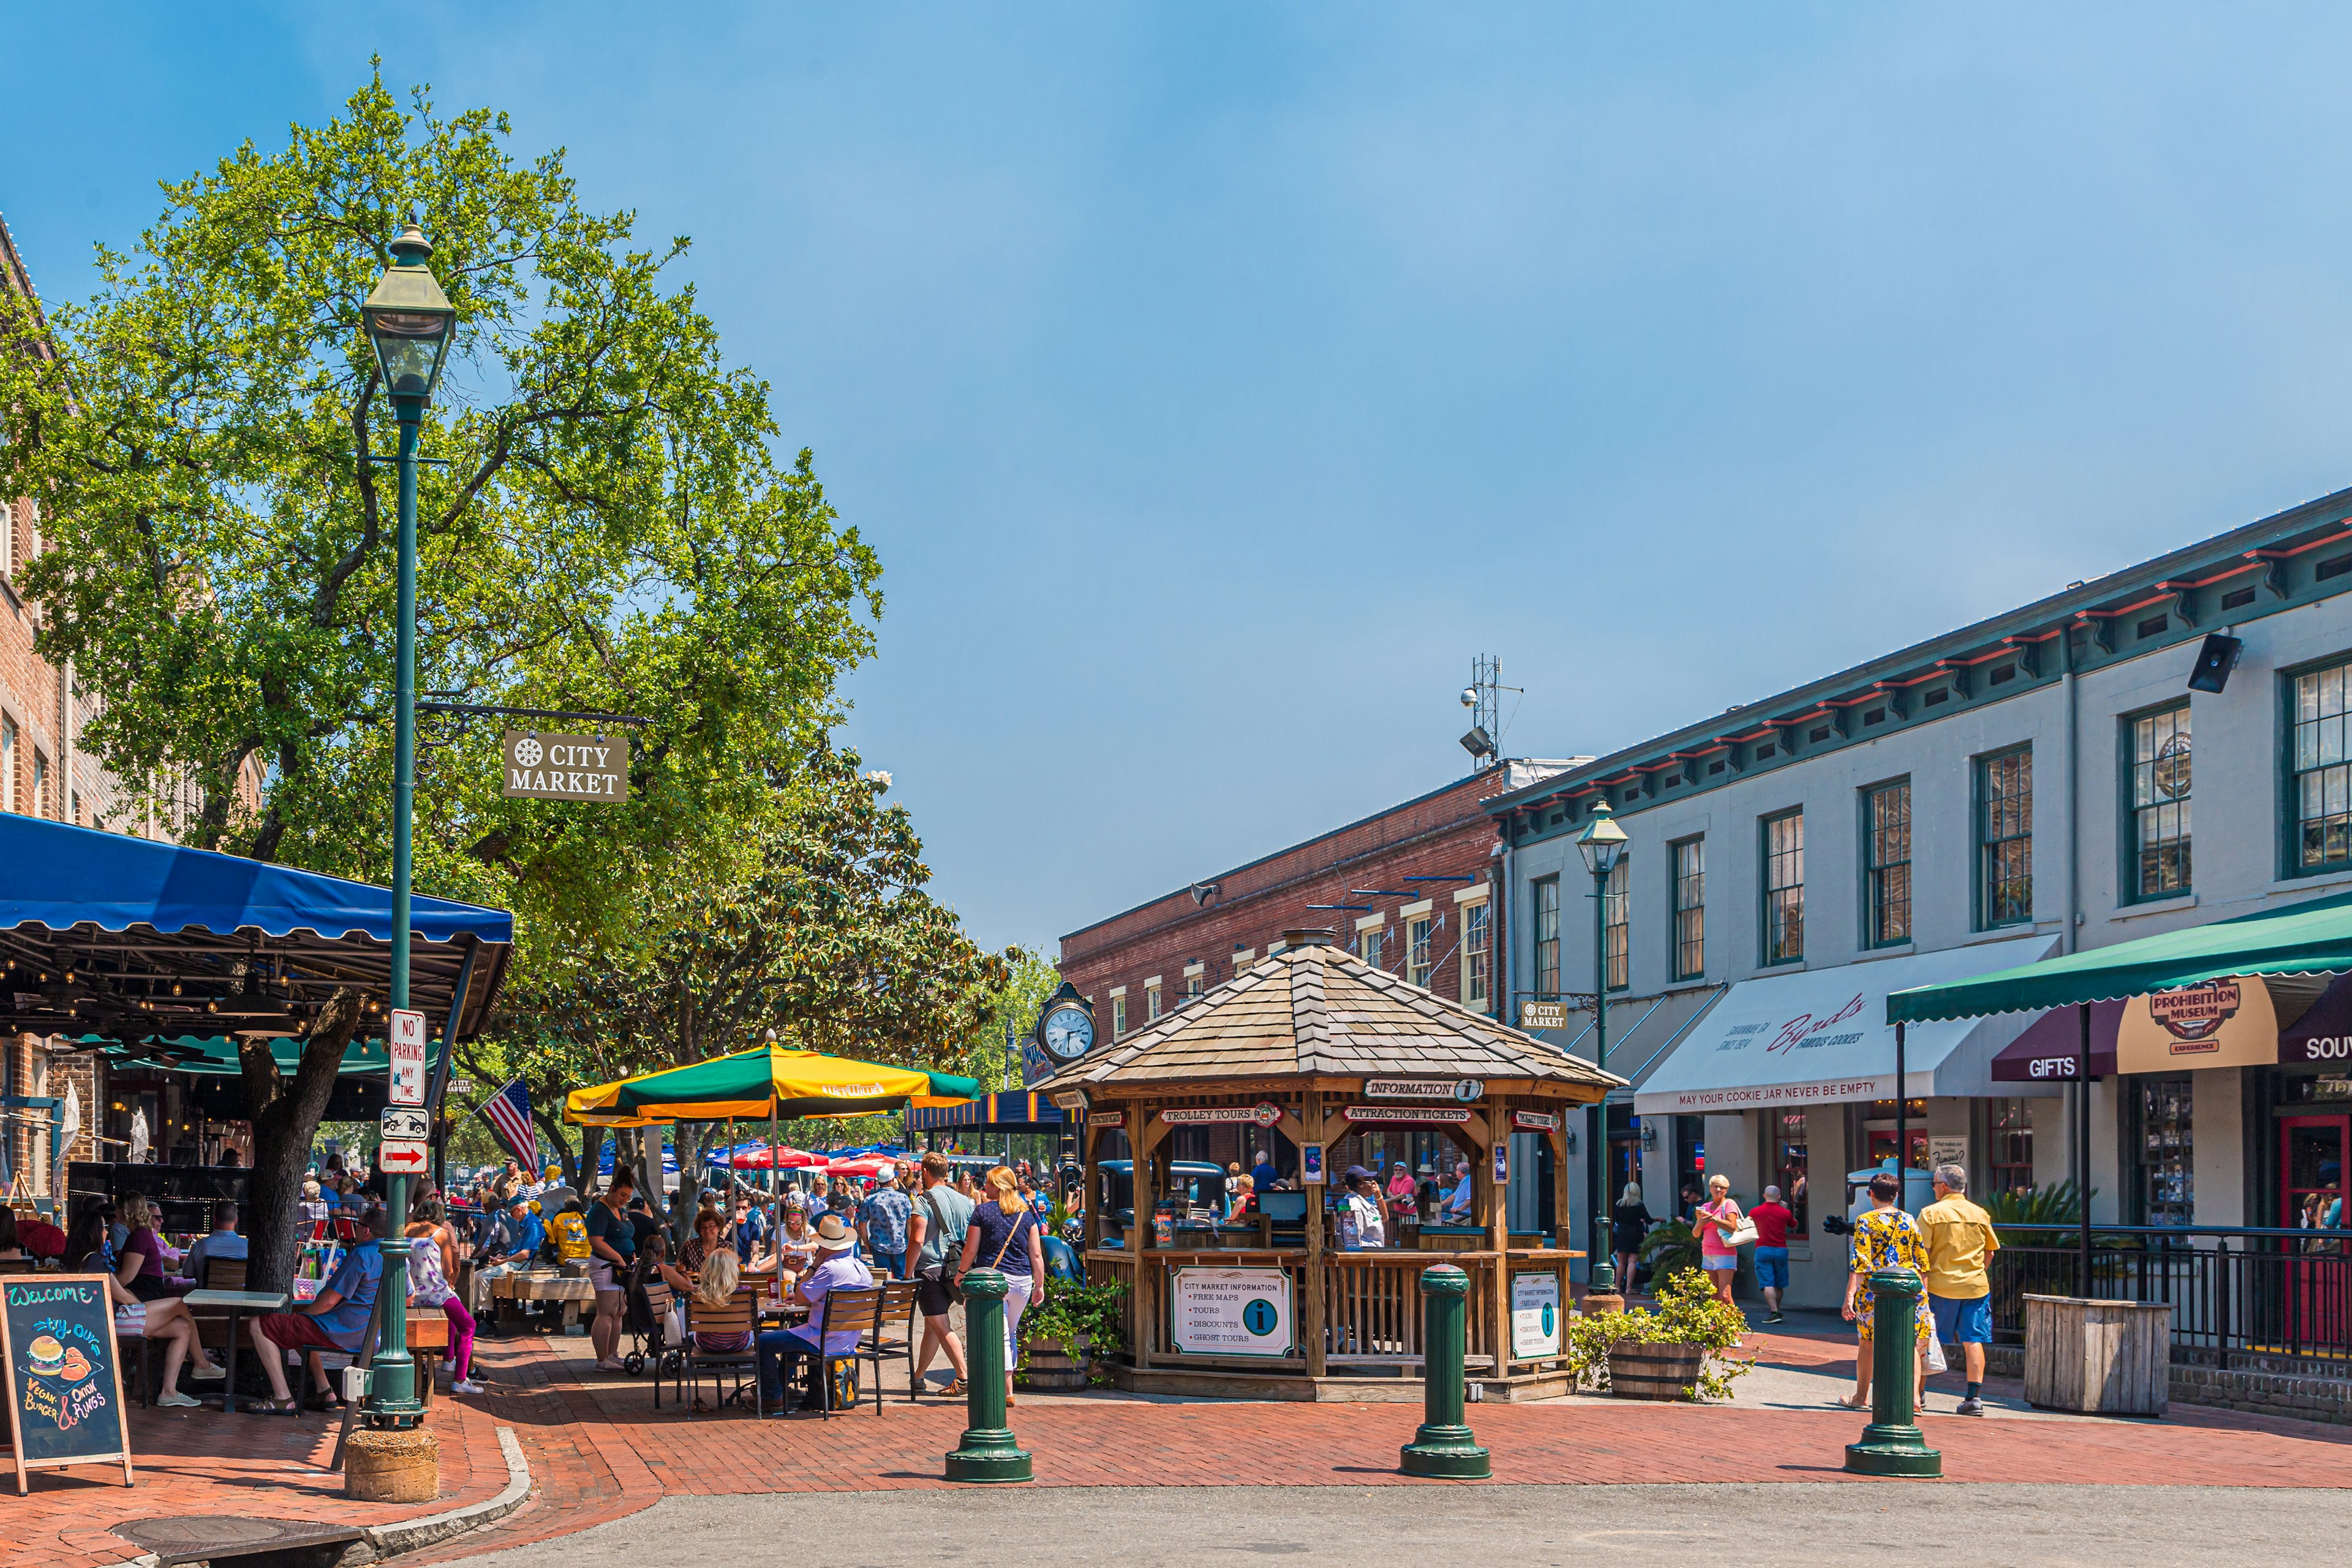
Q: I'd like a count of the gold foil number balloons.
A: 0